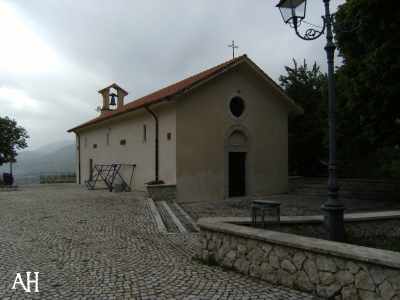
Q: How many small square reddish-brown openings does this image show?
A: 3